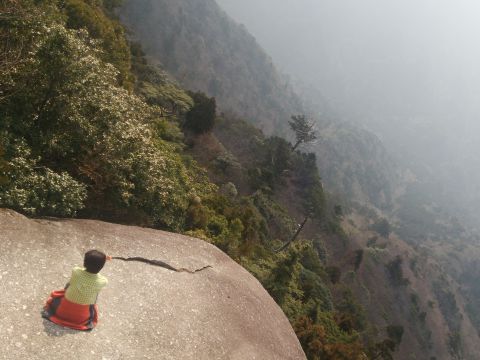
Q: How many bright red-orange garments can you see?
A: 1